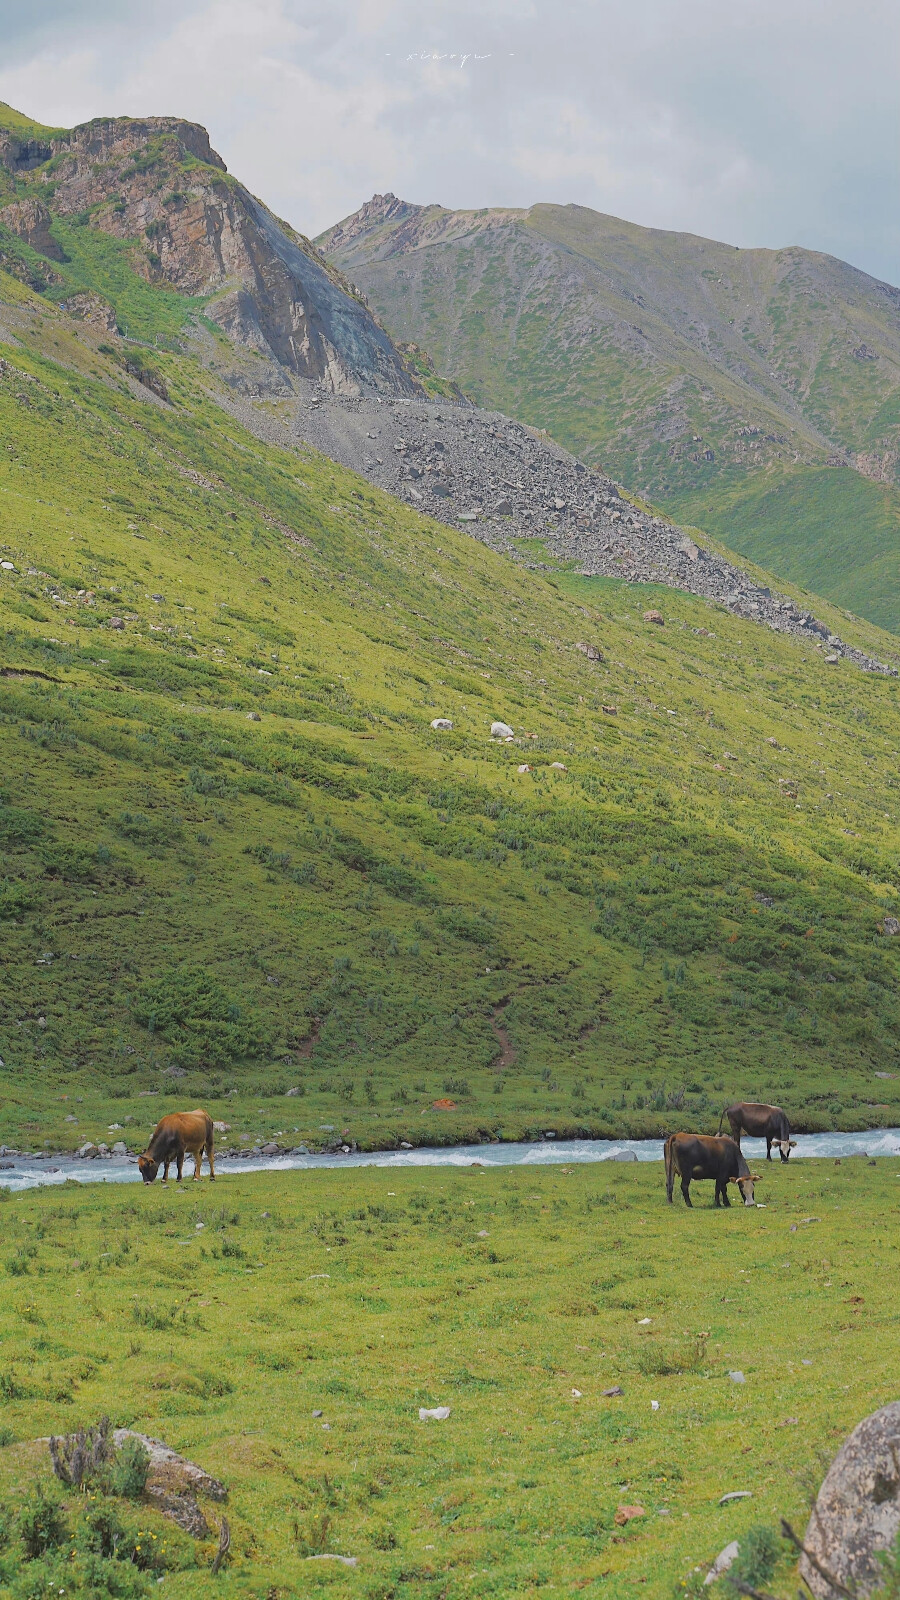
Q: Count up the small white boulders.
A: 2